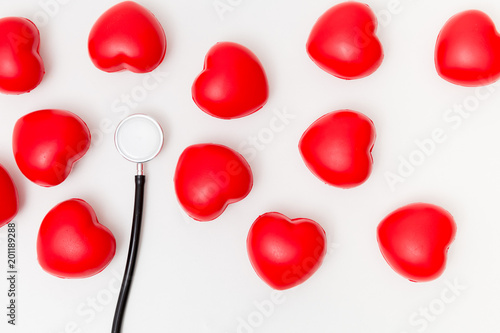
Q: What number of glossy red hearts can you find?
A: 12